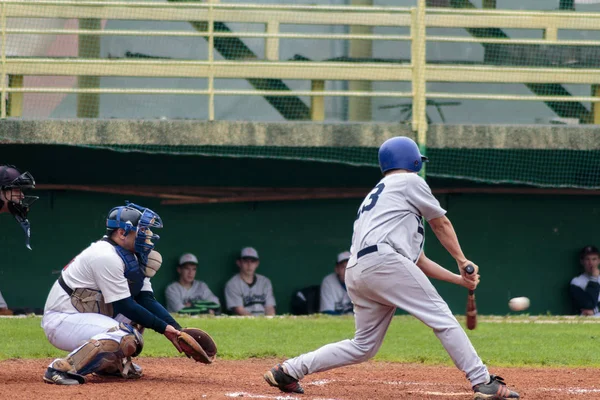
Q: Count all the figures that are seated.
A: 4